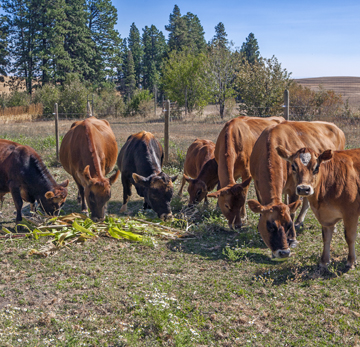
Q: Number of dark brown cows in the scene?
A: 2